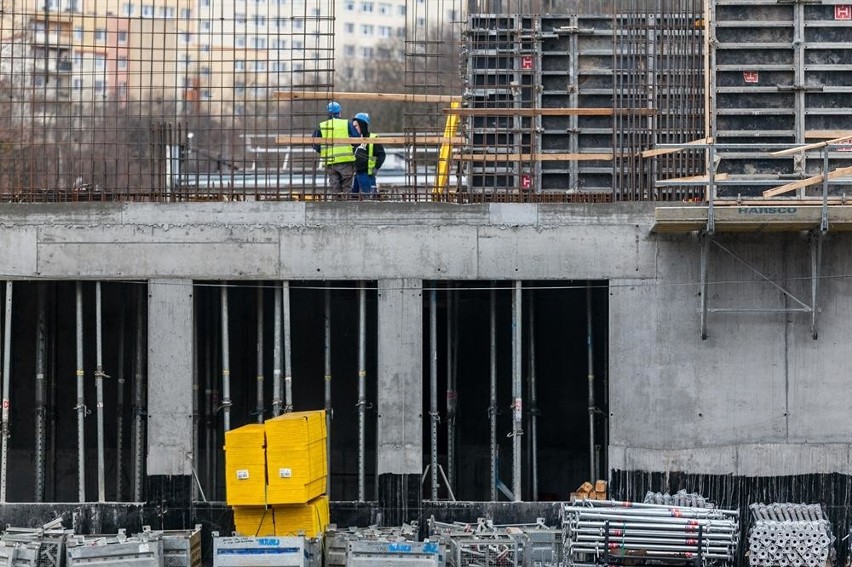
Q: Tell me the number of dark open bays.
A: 3